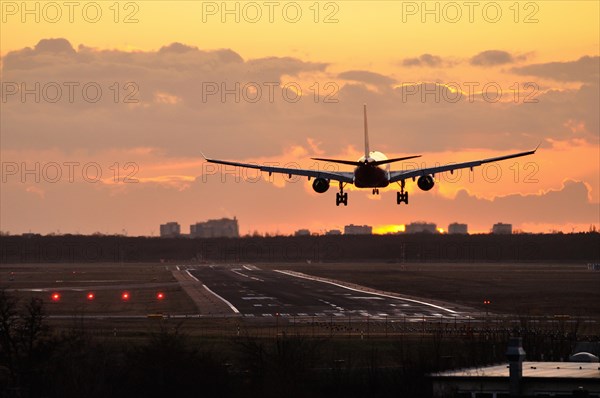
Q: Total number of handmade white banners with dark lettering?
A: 0